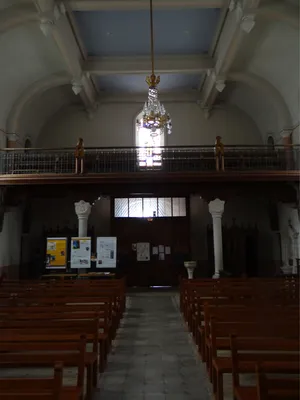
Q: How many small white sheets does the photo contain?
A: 4